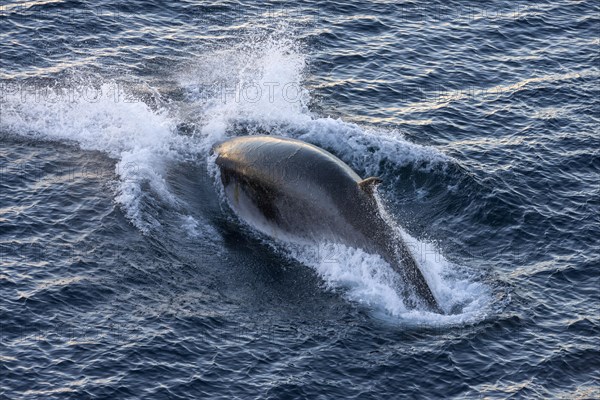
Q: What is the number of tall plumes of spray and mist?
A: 1